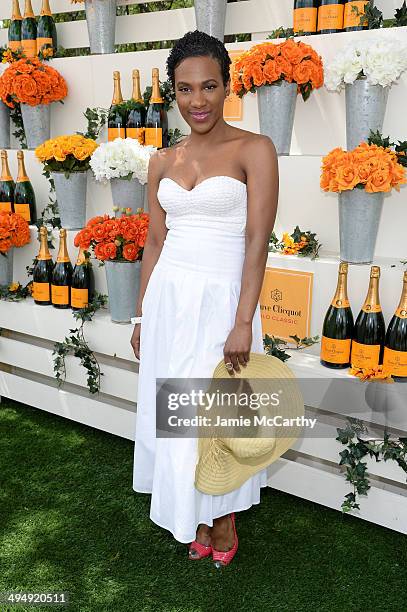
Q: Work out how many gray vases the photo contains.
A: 11